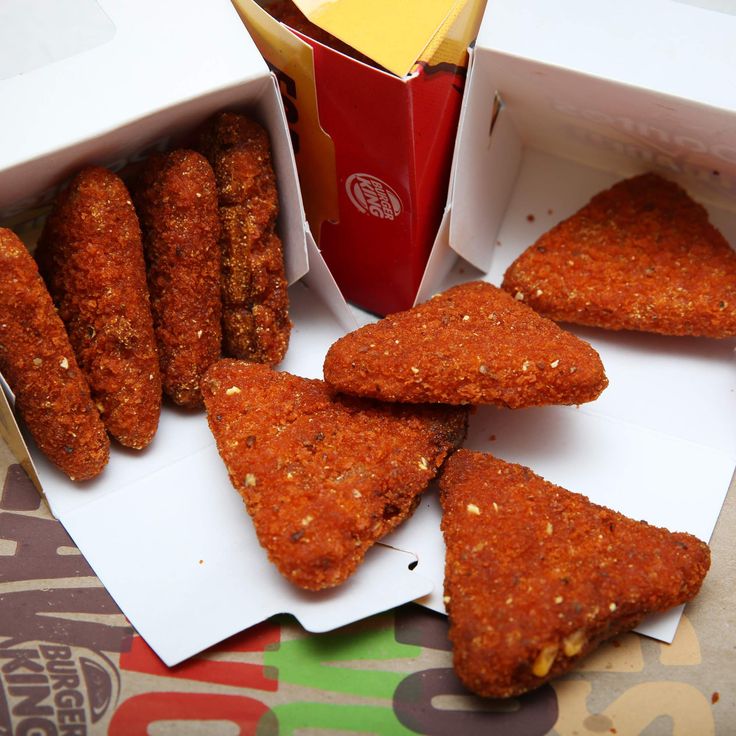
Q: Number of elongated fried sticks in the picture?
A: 4